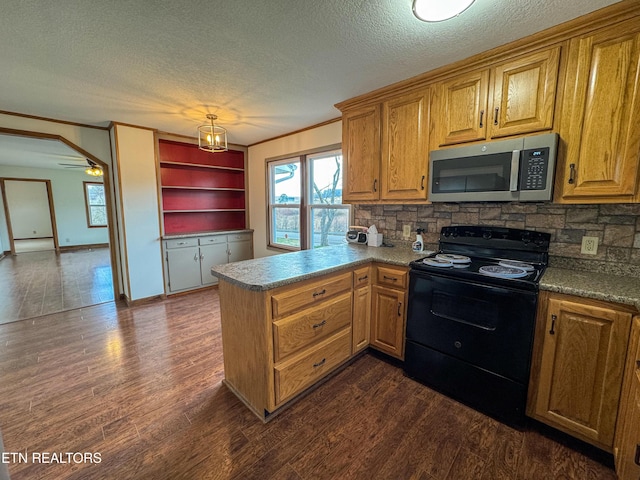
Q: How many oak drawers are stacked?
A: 3